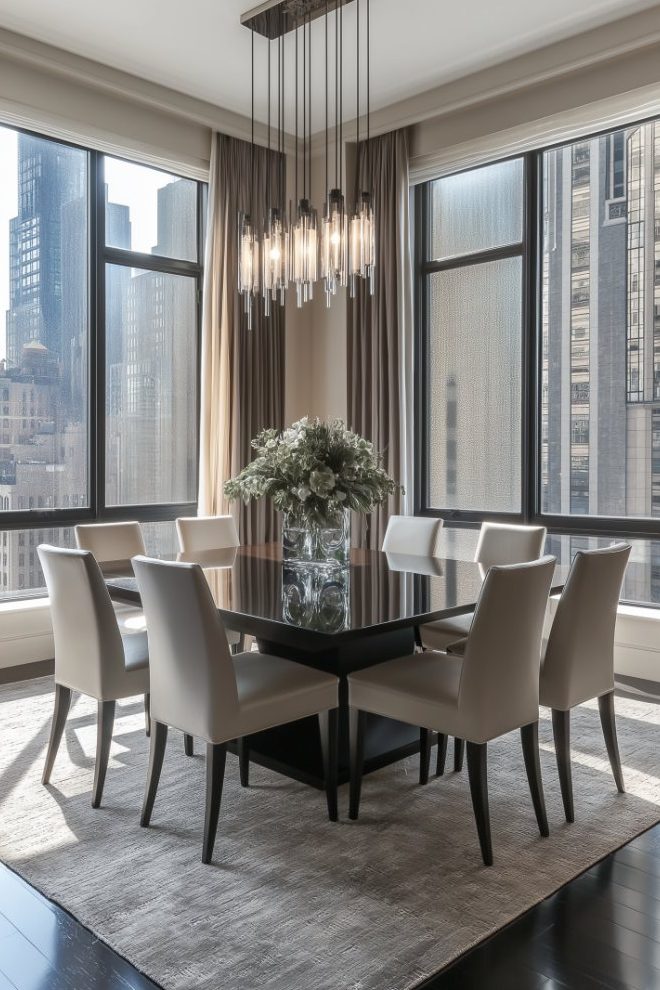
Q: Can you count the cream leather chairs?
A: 8